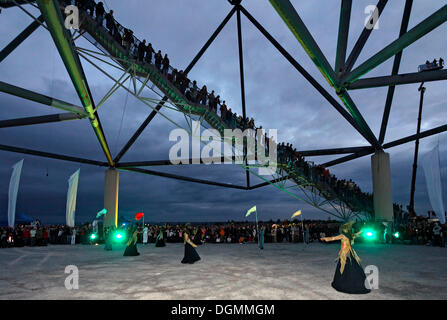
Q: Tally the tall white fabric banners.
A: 3